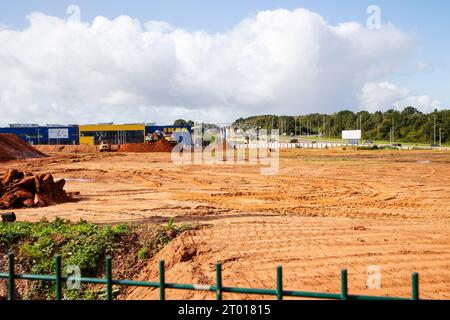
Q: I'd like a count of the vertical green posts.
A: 8